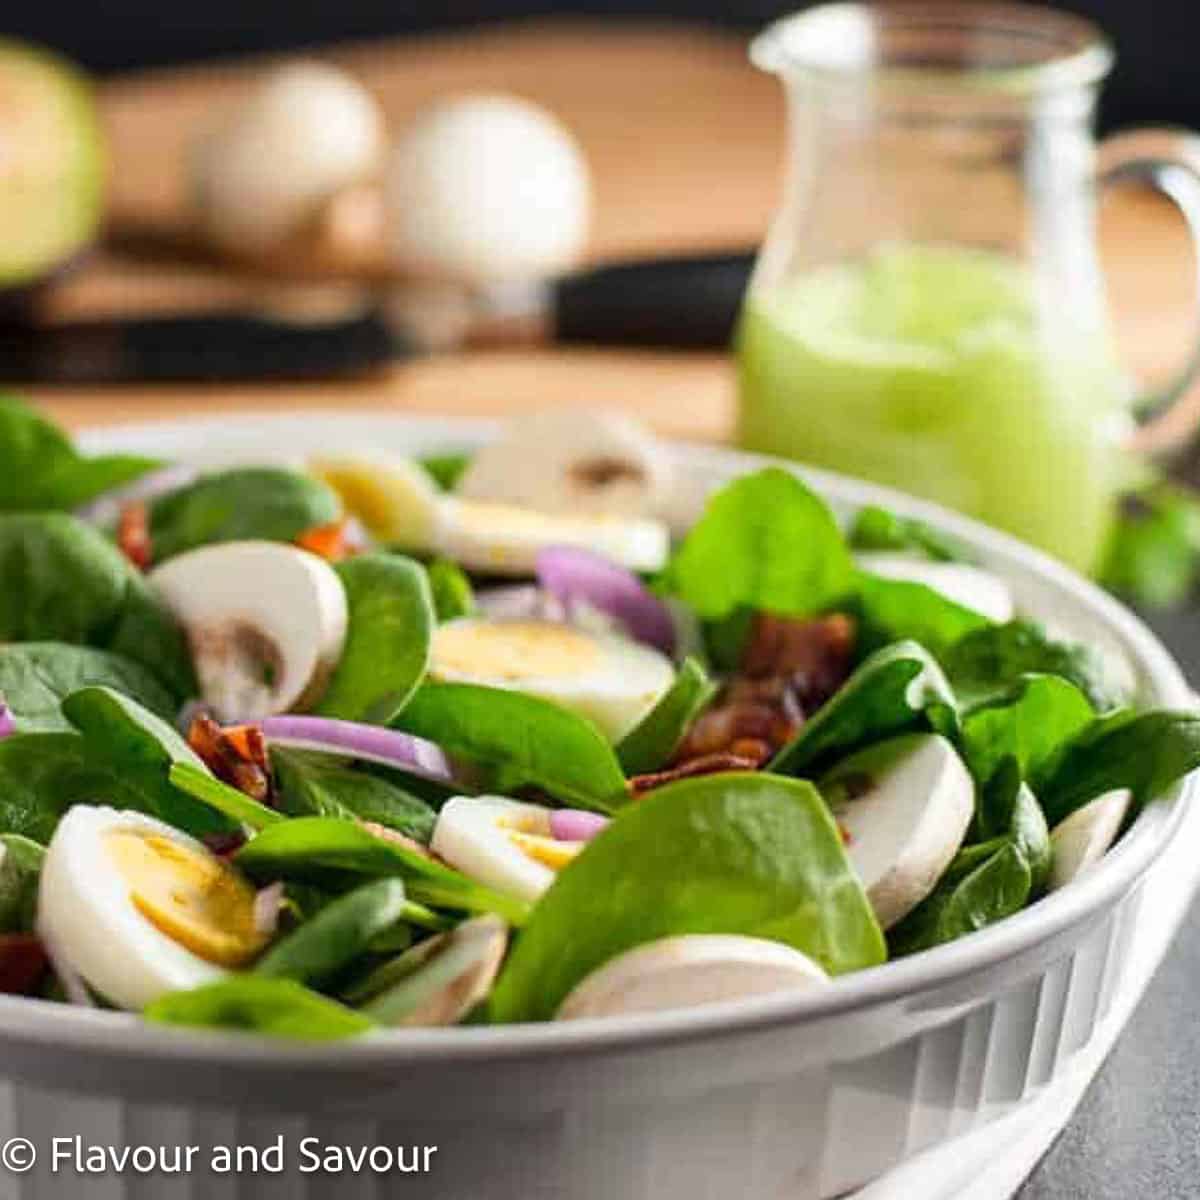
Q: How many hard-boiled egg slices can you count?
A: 5